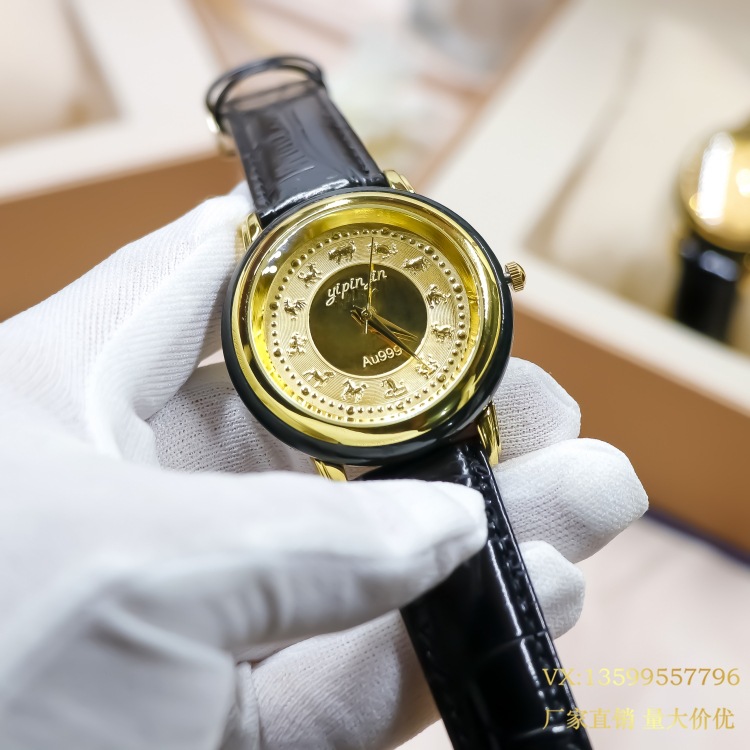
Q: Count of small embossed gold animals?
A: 12